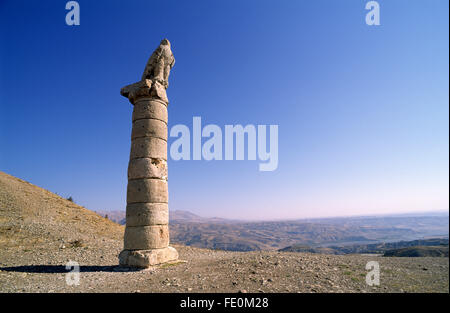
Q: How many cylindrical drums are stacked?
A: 7